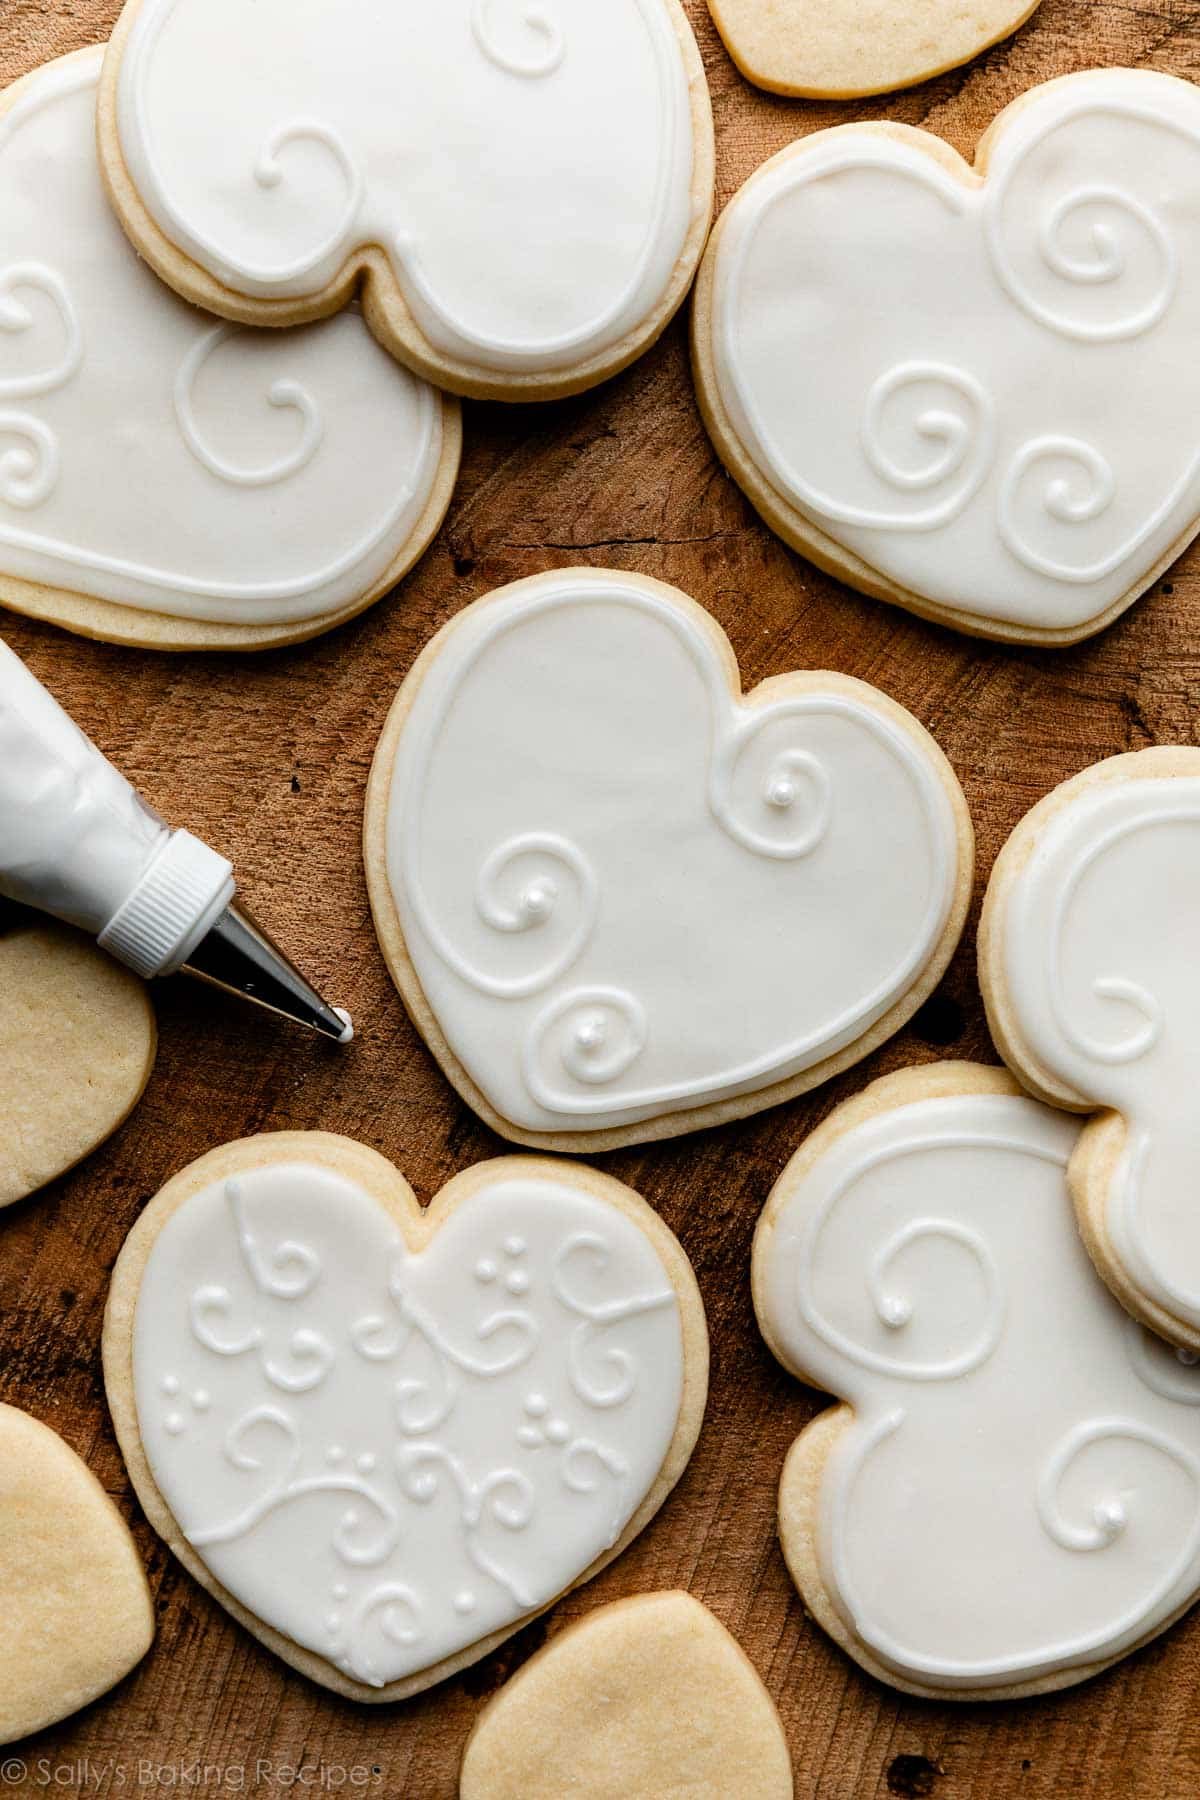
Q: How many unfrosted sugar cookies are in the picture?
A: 4